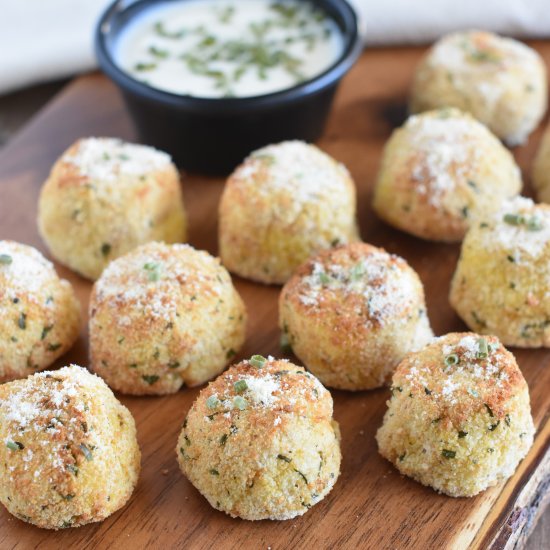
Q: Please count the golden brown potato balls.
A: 12